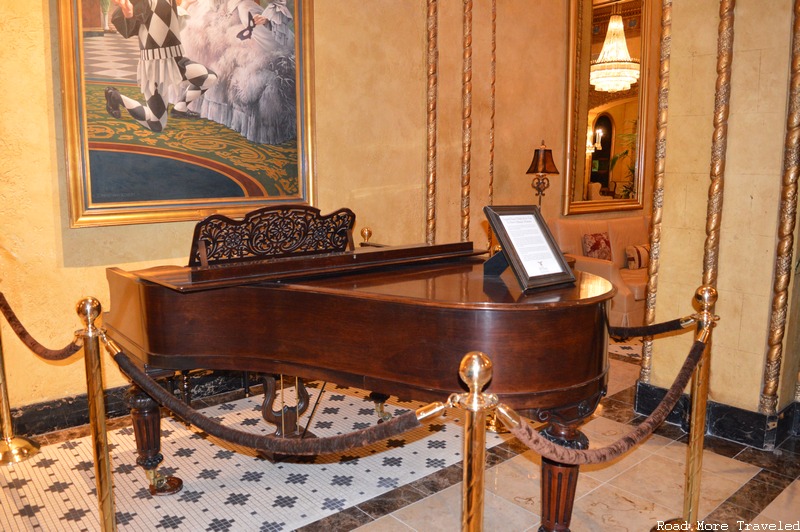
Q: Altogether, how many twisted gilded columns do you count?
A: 6